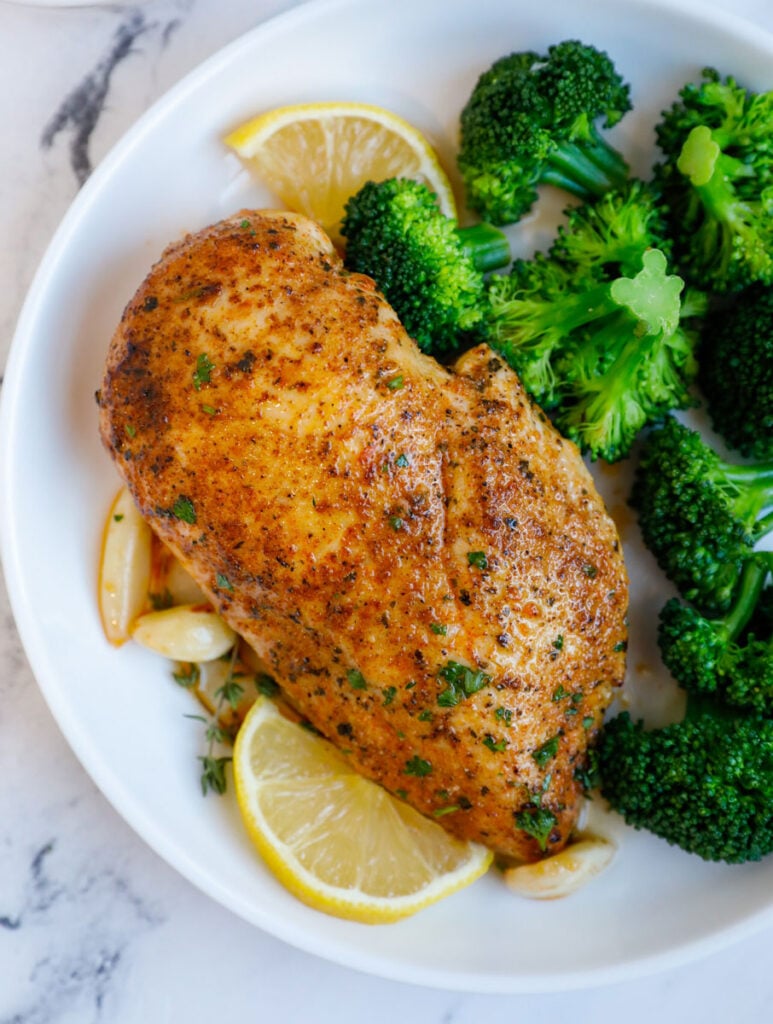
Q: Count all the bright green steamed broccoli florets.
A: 8